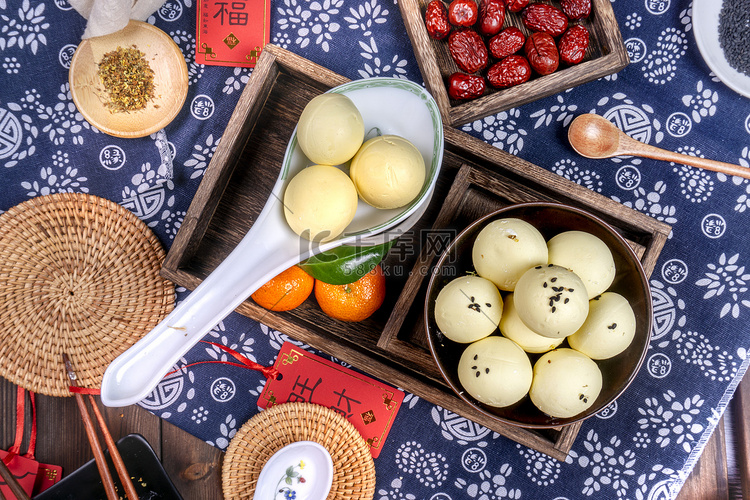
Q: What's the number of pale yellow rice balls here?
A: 11